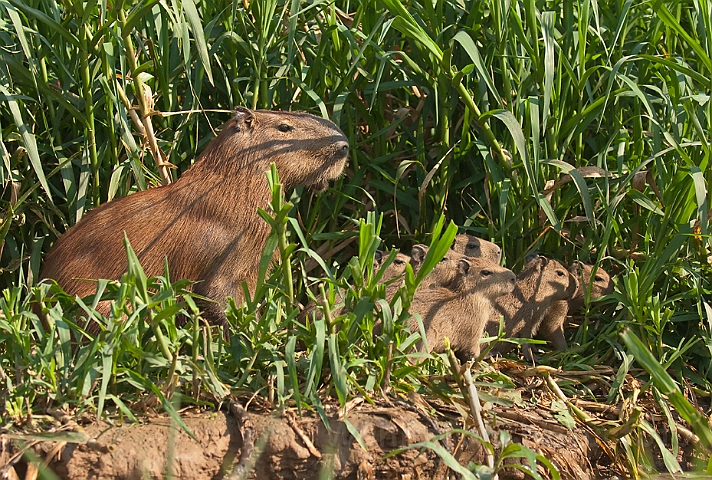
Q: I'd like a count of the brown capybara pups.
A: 6